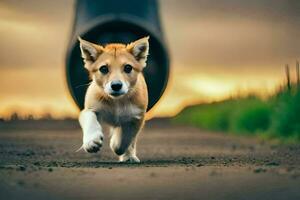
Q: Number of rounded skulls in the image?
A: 1